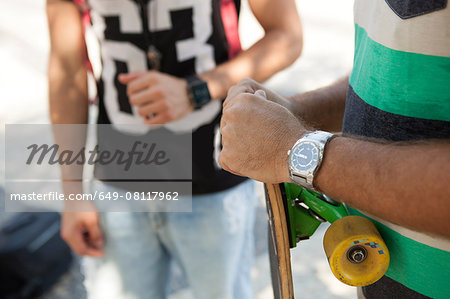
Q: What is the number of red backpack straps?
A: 2